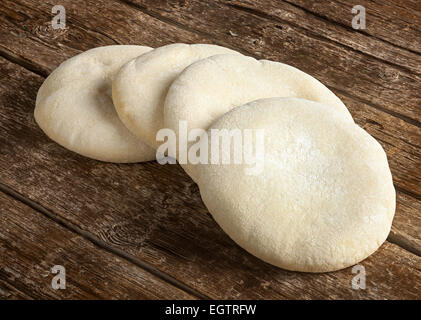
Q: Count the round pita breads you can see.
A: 4